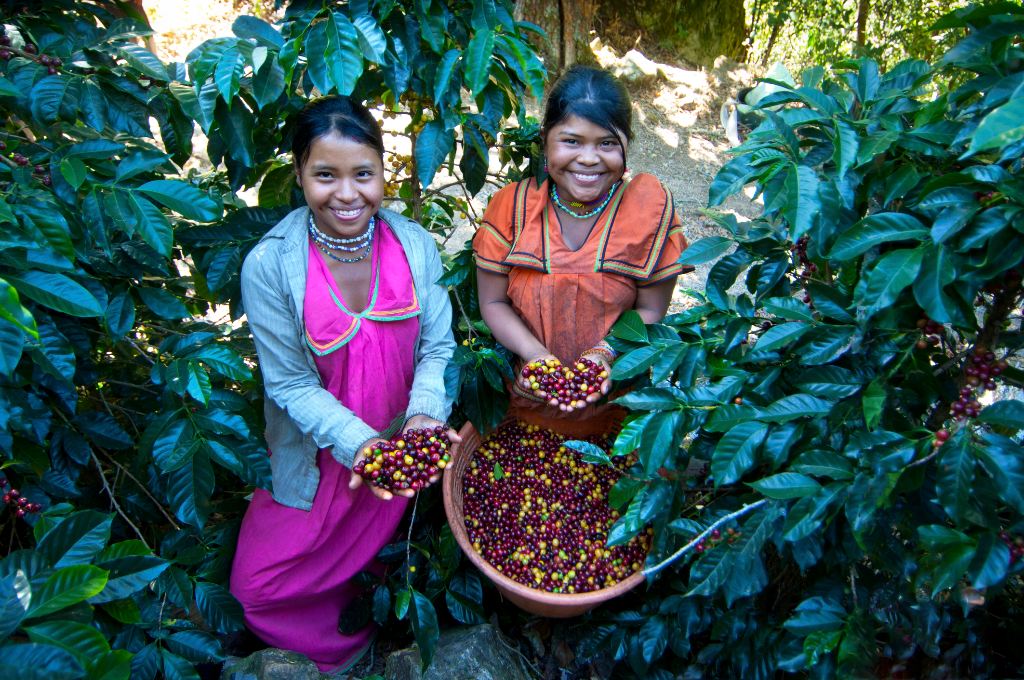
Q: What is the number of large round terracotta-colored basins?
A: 1